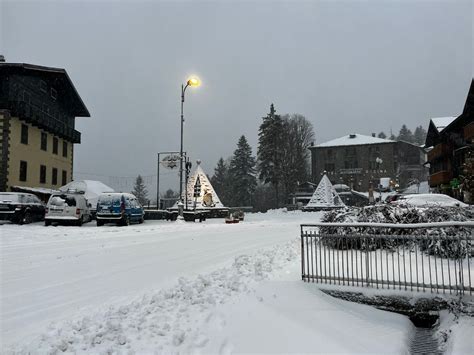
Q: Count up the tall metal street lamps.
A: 1